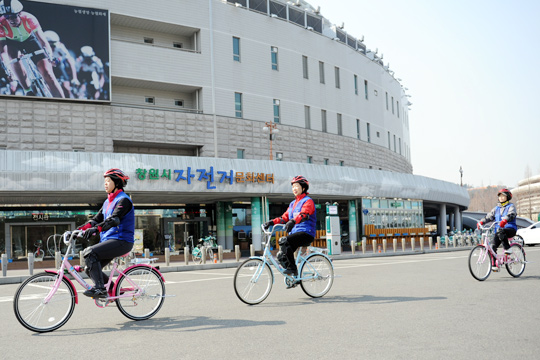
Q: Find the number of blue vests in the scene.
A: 3